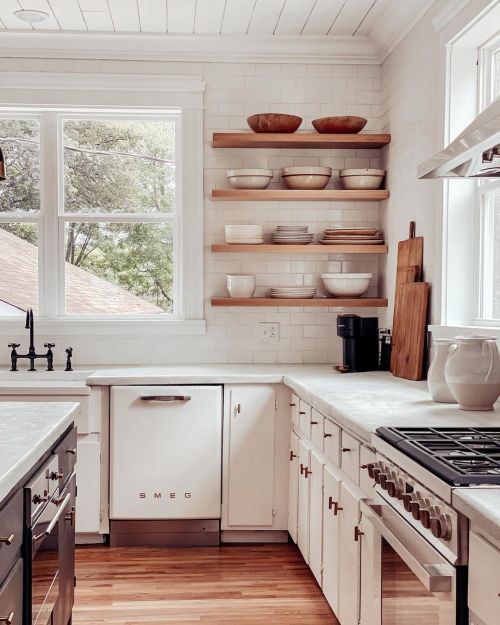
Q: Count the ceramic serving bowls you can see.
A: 4